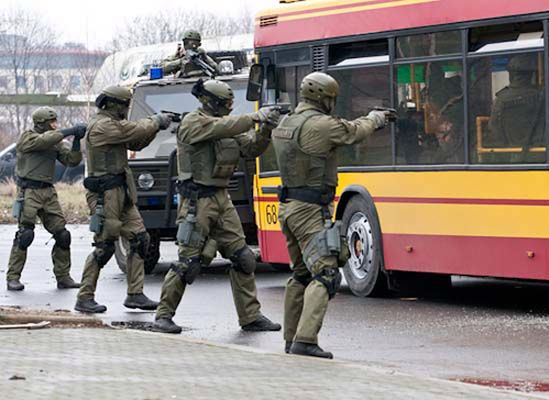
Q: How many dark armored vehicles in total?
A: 1